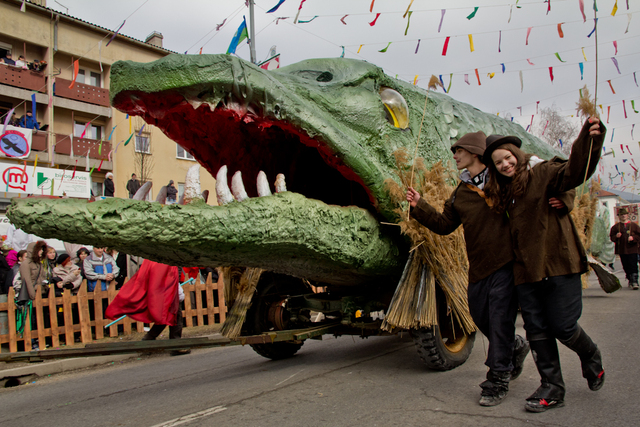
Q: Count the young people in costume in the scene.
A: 2